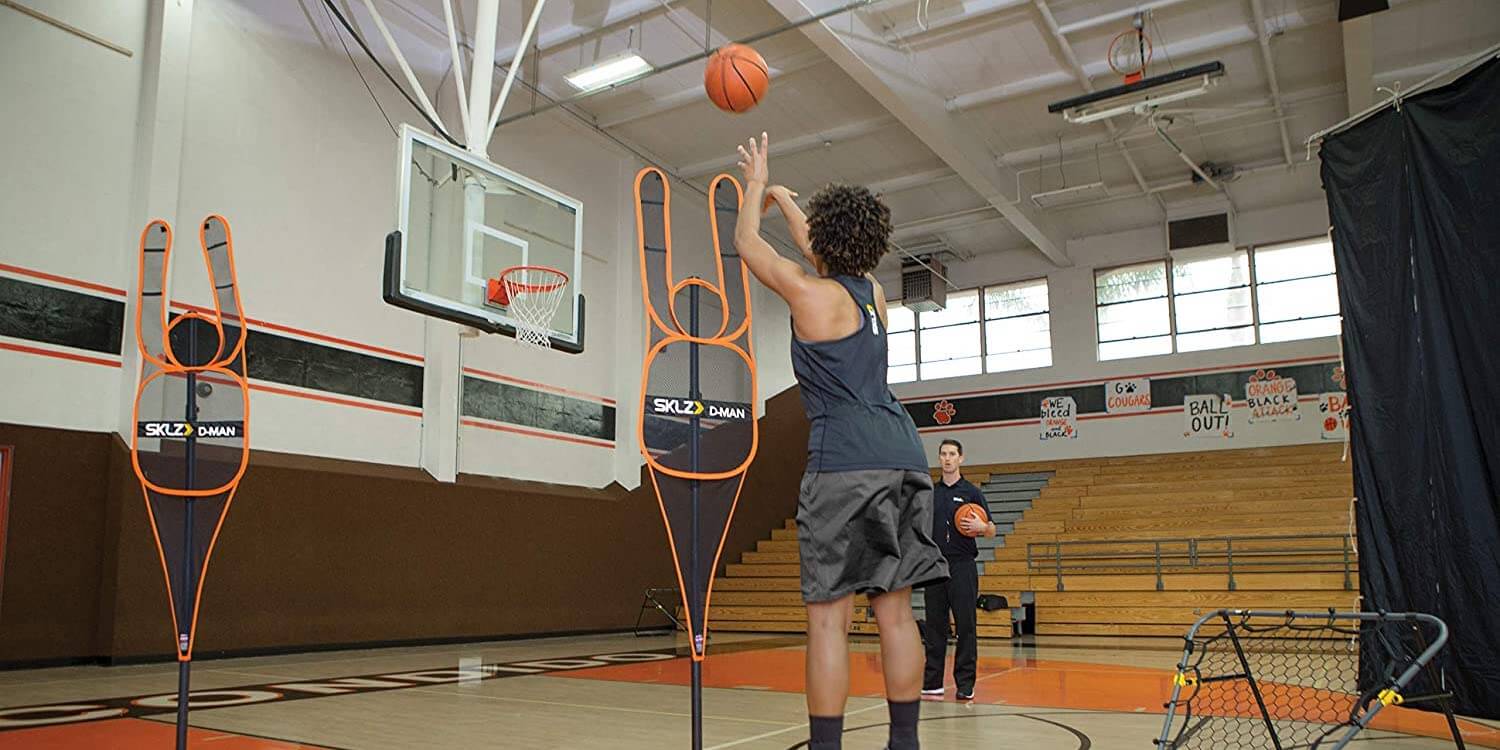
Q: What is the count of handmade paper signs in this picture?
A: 5